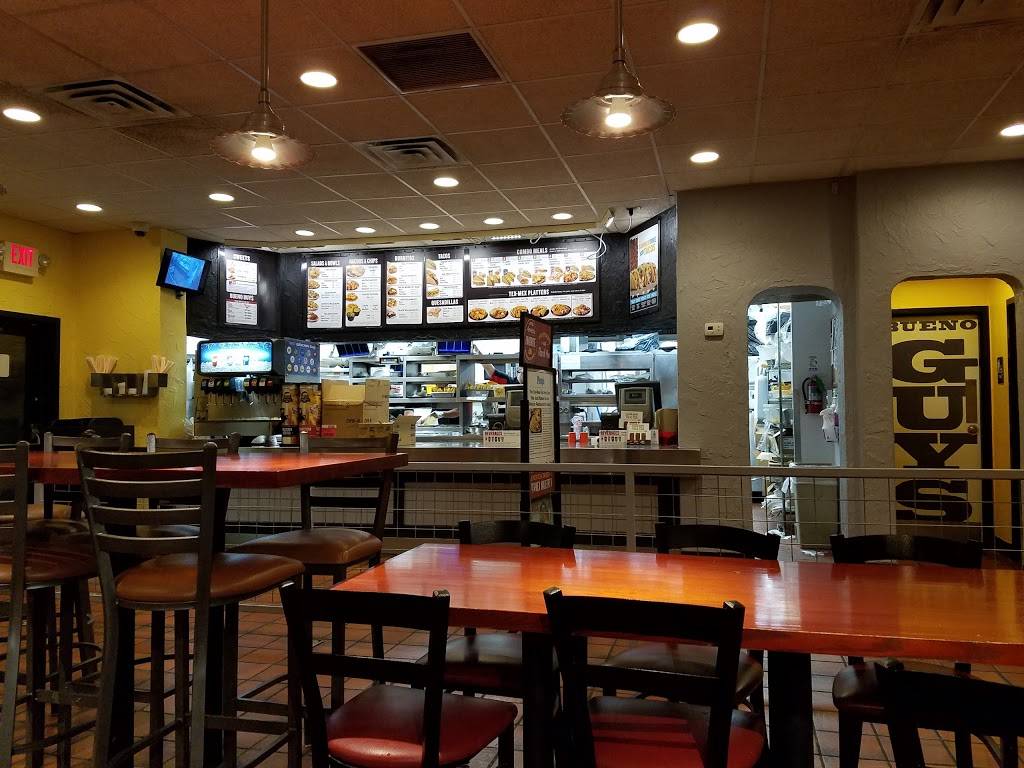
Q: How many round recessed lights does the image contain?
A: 13